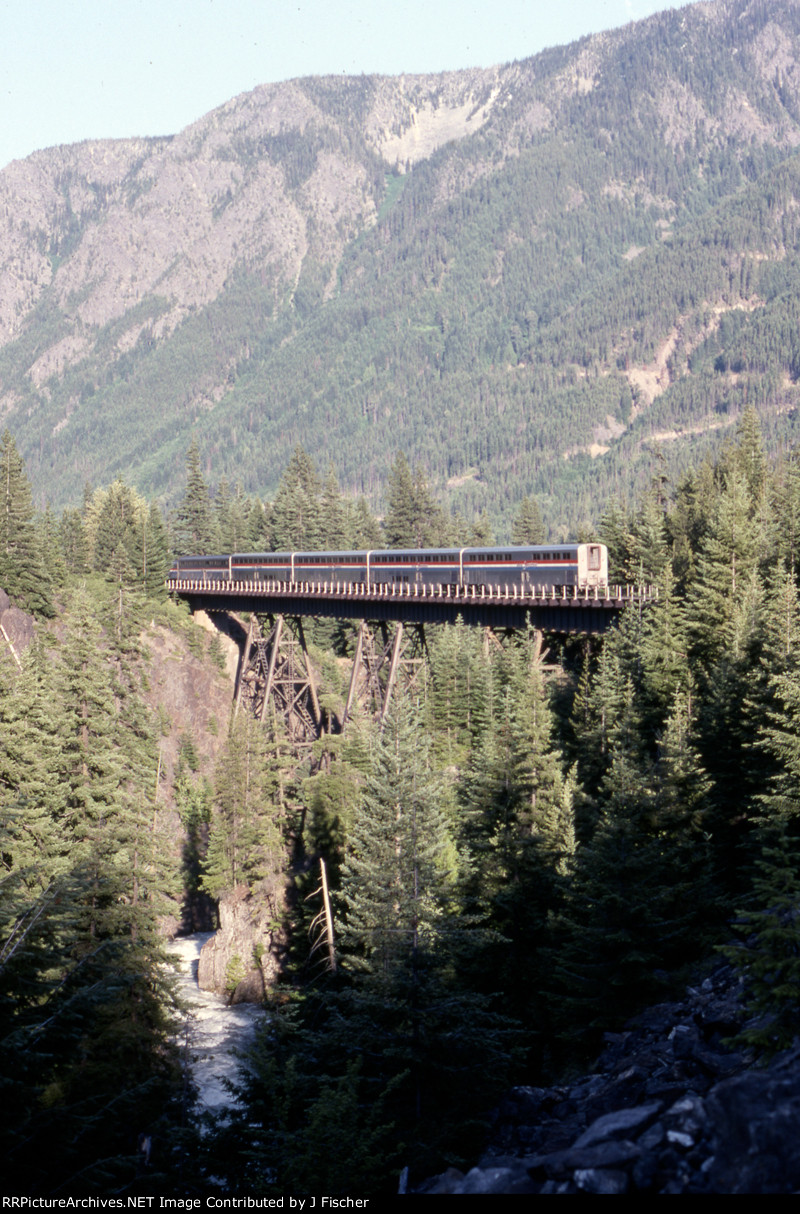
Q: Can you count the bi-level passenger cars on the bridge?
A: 5